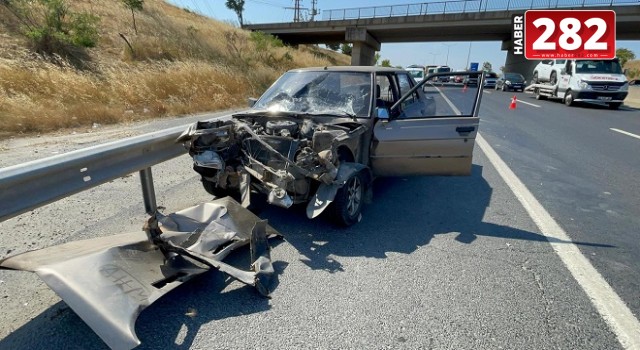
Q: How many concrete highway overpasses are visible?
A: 1